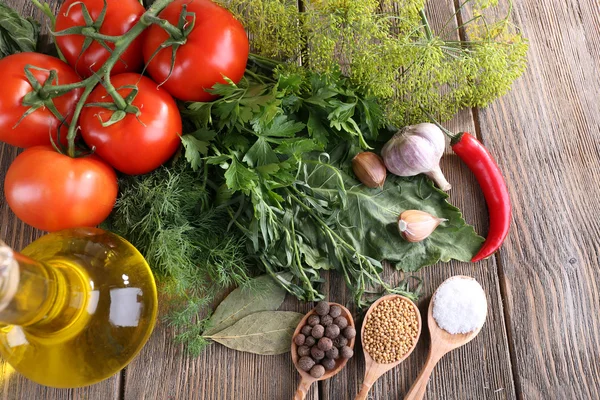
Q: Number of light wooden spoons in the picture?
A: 3